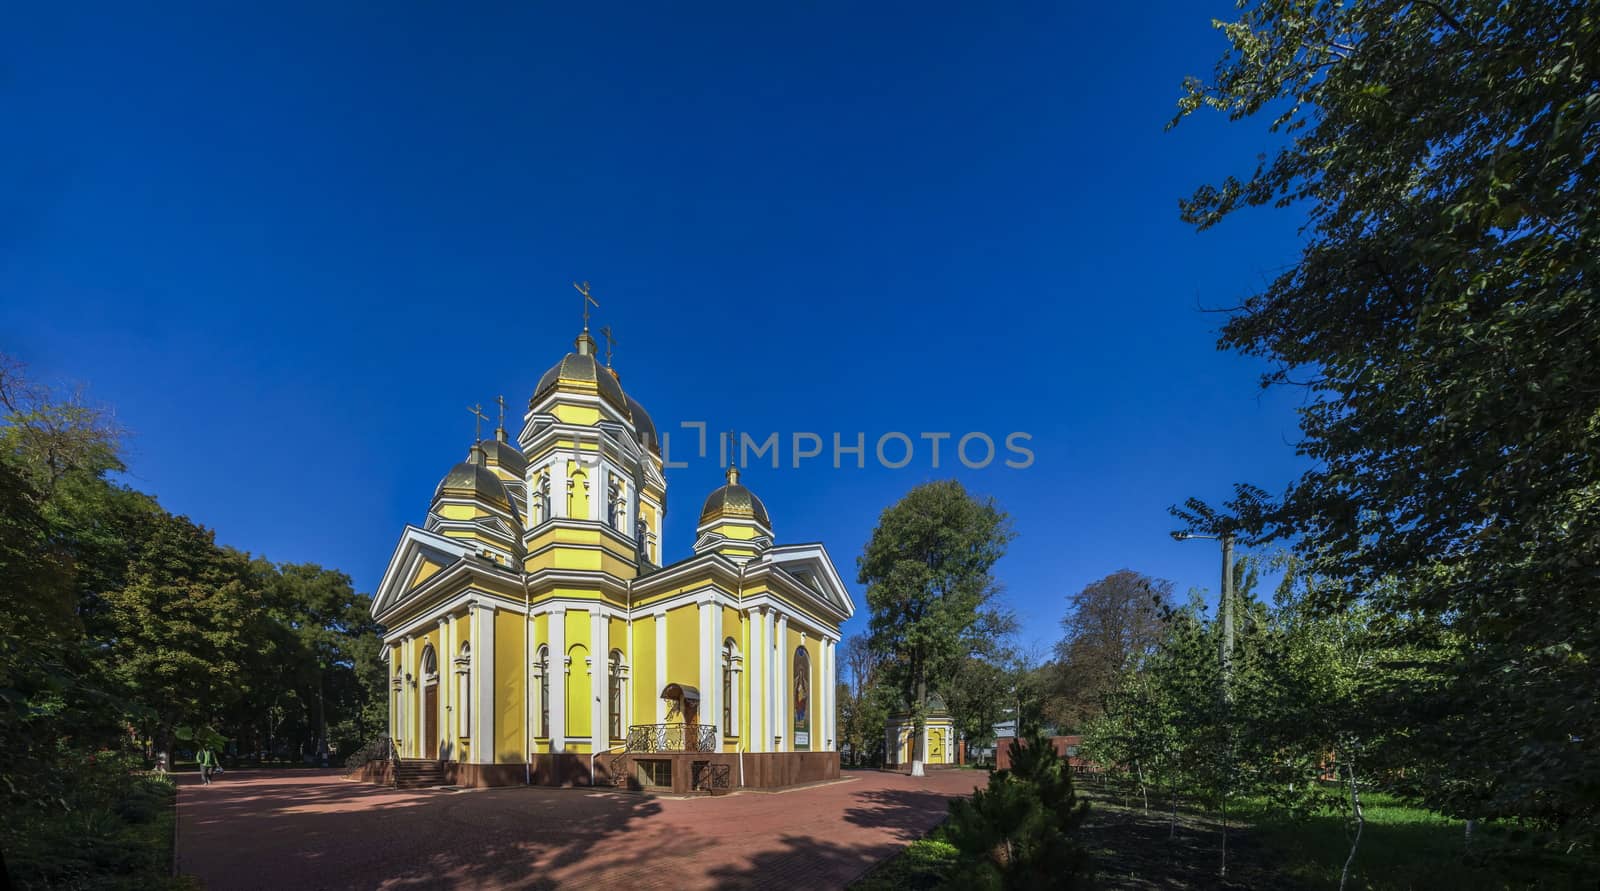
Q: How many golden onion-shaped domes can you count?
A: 5